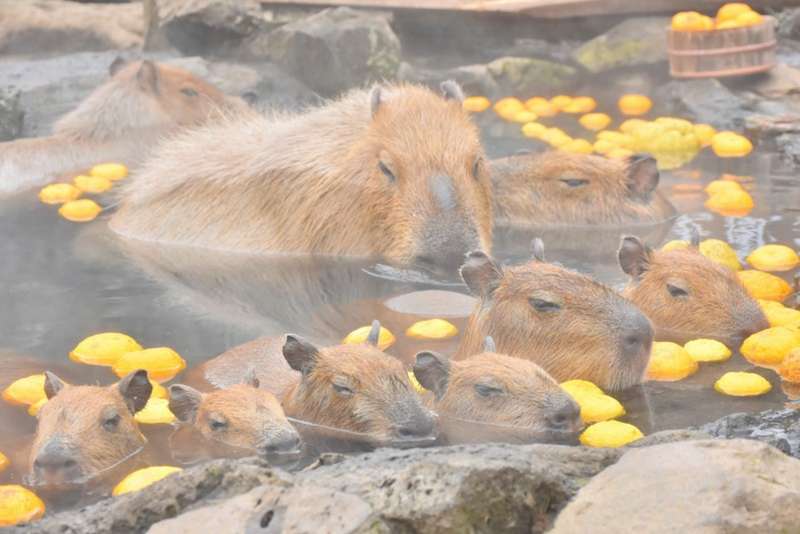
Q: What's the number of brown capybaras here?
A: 9